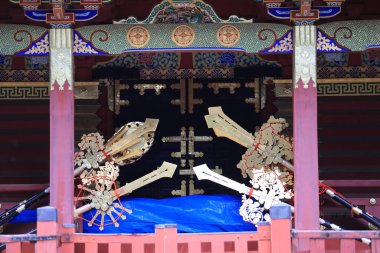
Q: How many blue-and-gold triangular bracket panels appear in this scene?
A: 4